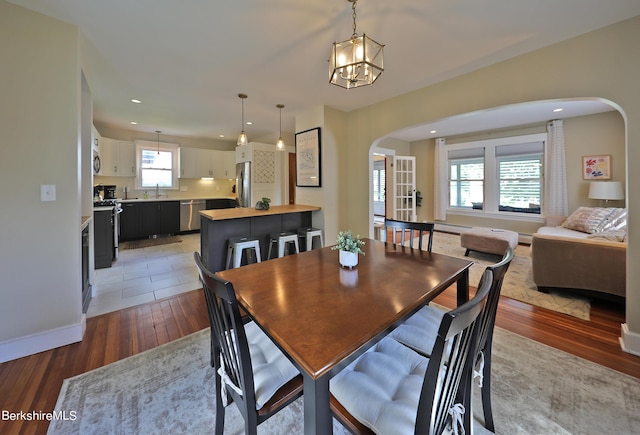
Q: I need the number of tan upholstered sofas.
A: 1